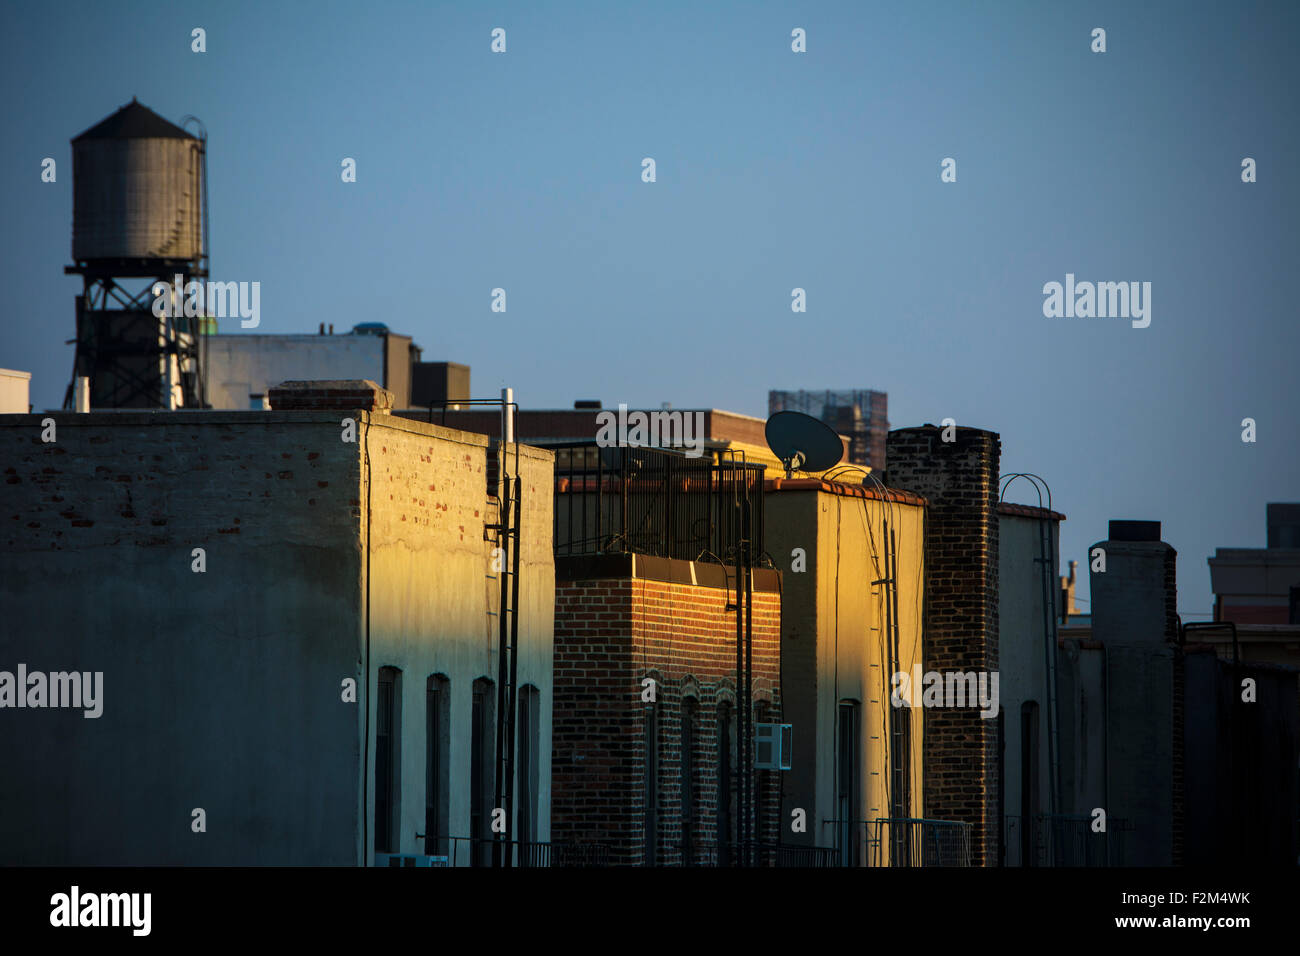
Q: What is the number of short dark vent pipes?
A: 2